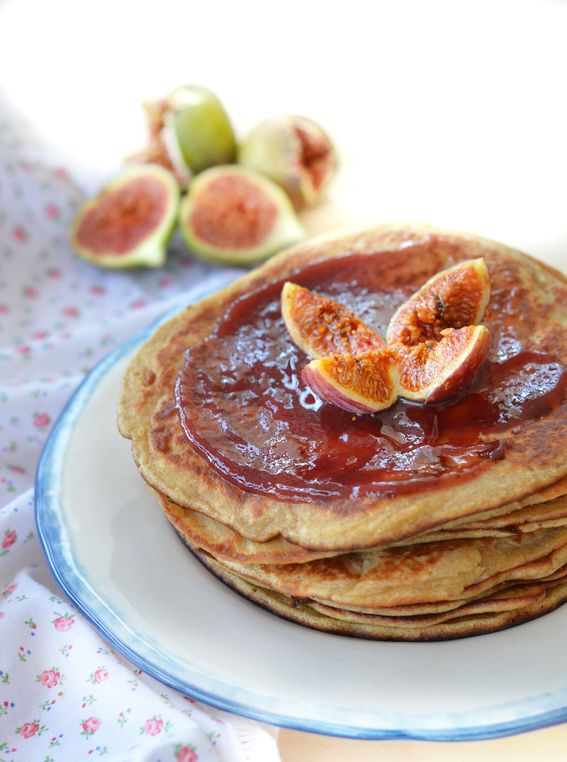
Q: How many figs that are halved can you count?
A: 2